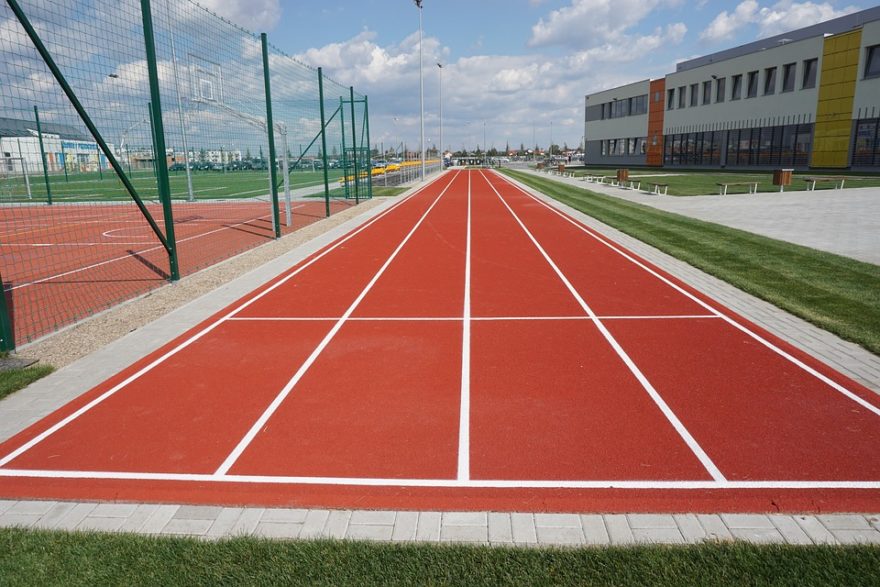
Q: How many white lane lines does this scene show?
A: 5